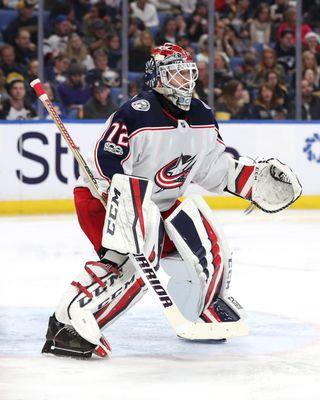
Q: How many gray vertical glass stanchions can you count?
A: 4